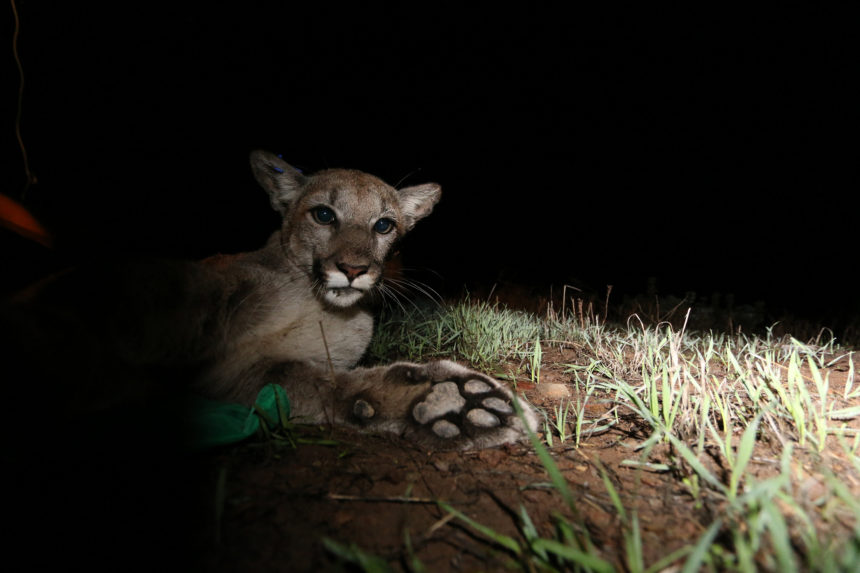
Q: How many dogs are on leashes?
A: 0